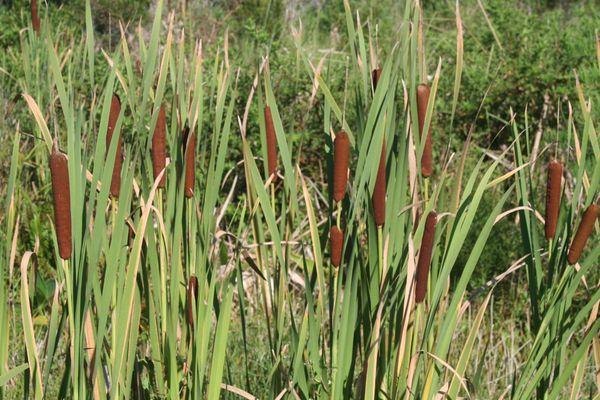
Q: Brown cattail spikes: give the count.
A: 15